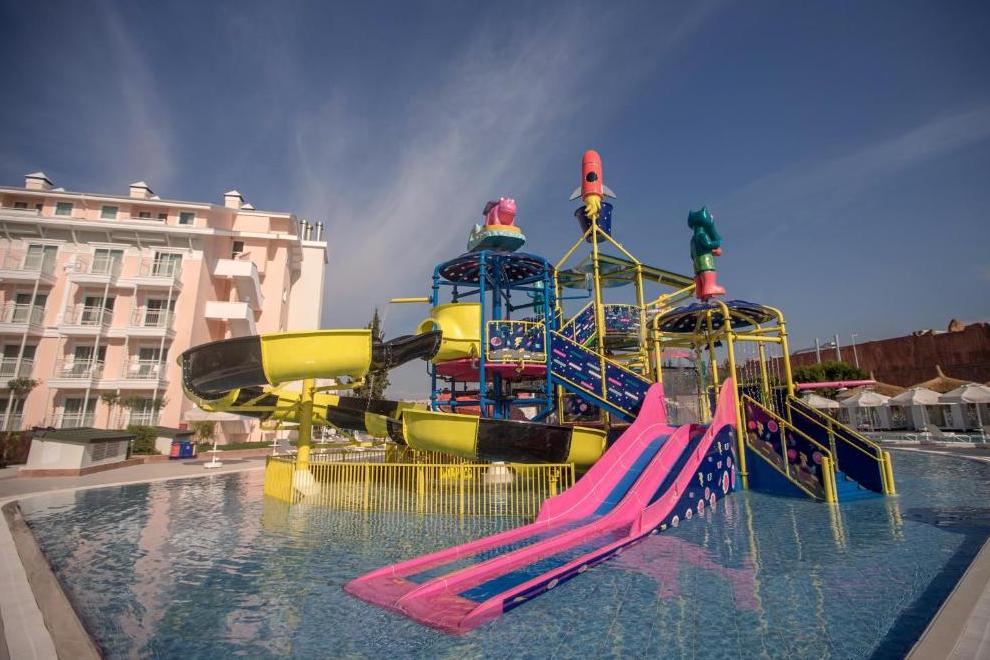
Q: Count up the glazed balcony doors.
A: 12